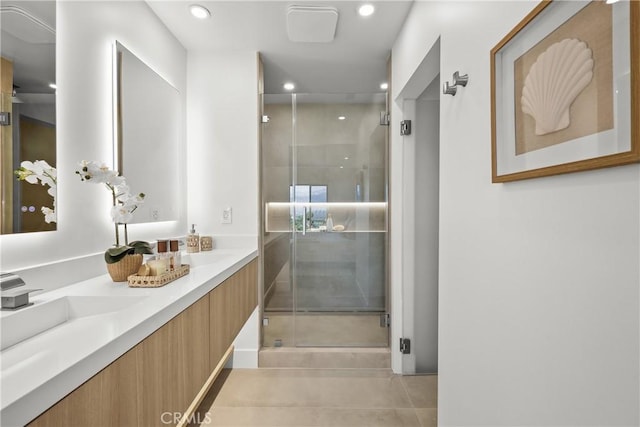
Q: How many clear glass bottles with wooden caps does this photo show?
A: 2